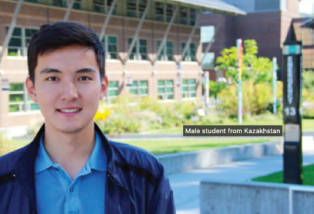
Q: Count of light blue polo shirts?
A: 1